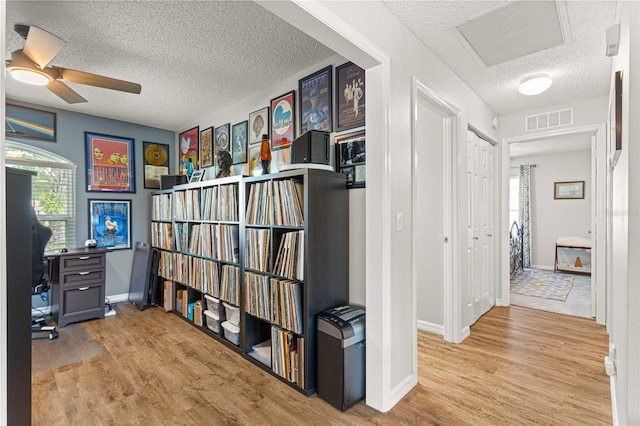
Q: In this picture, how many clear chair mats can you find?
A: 1